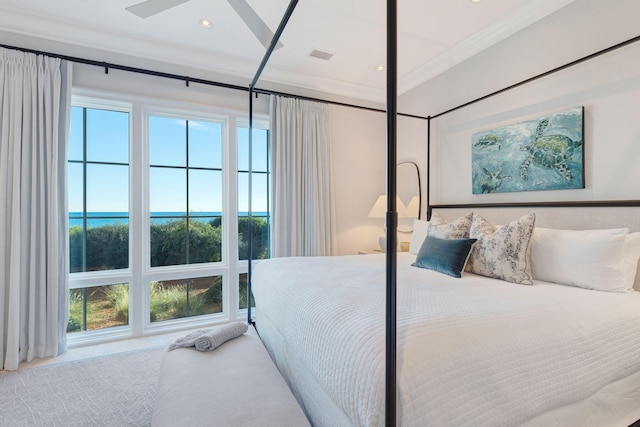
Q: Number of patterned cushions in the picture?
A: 2